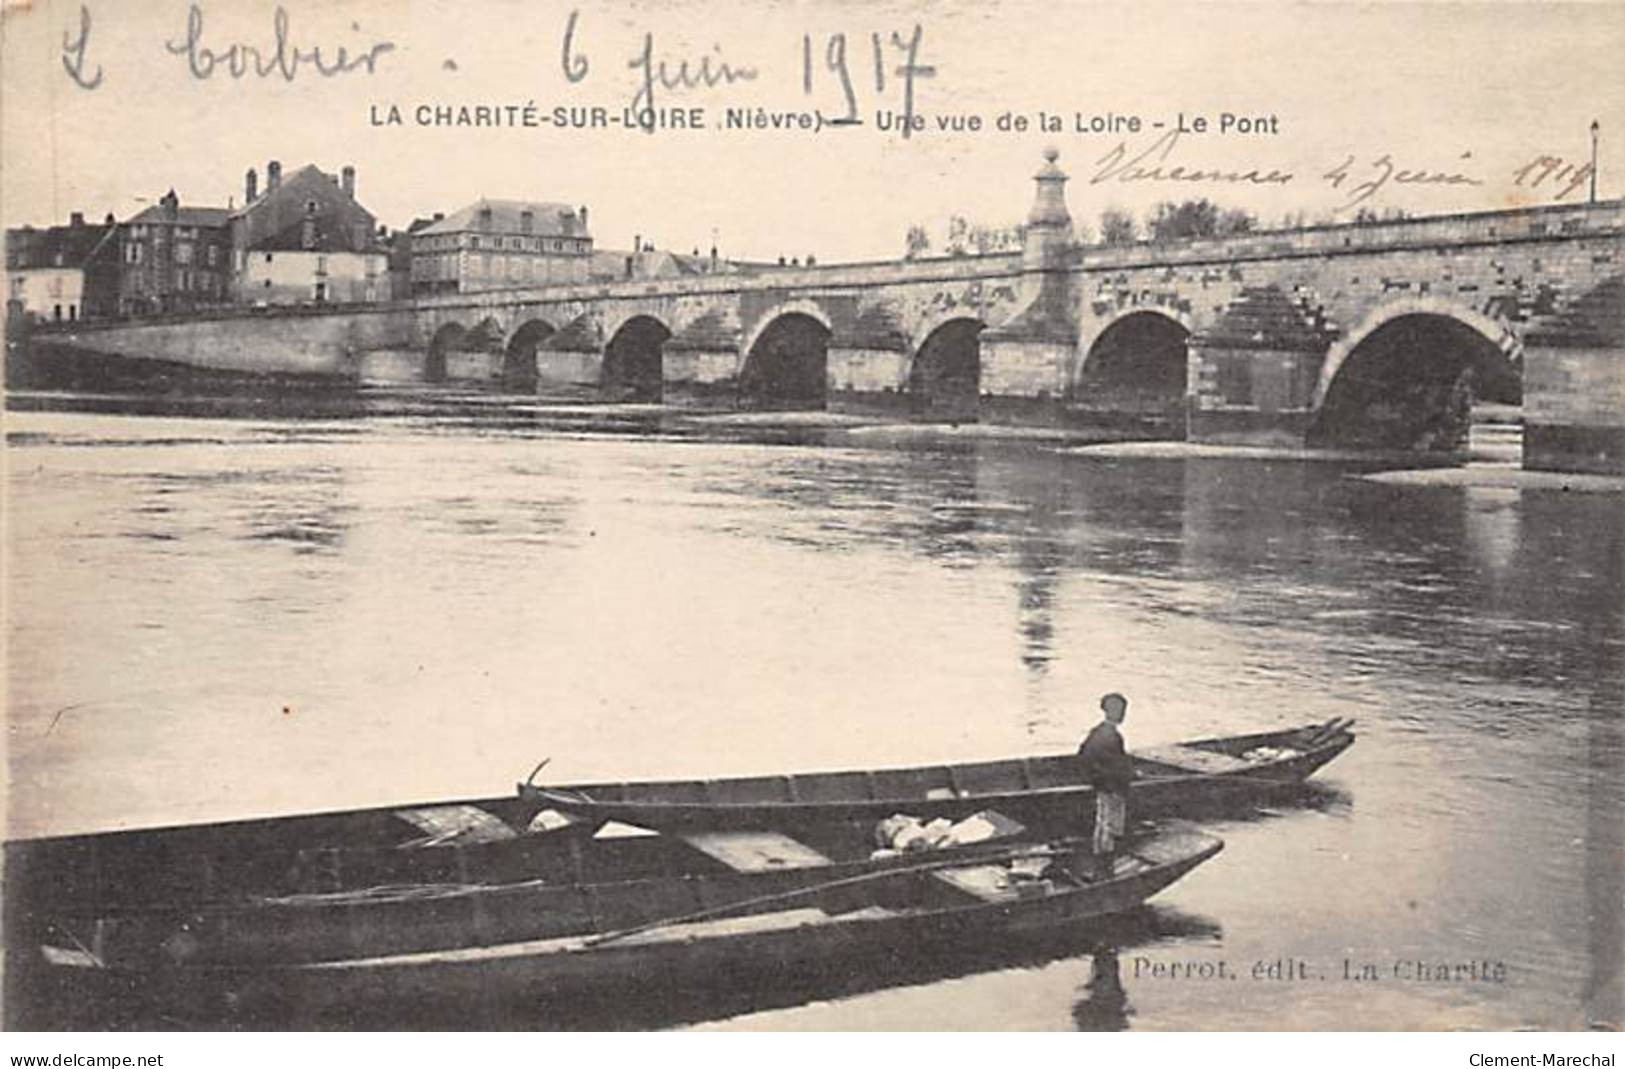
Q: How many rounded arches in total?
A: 7